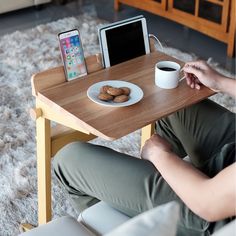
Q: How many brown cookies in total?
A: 5